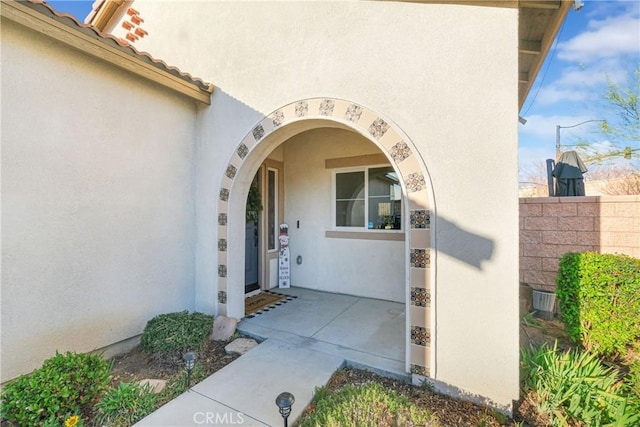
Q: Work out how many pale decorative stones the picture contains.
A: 3